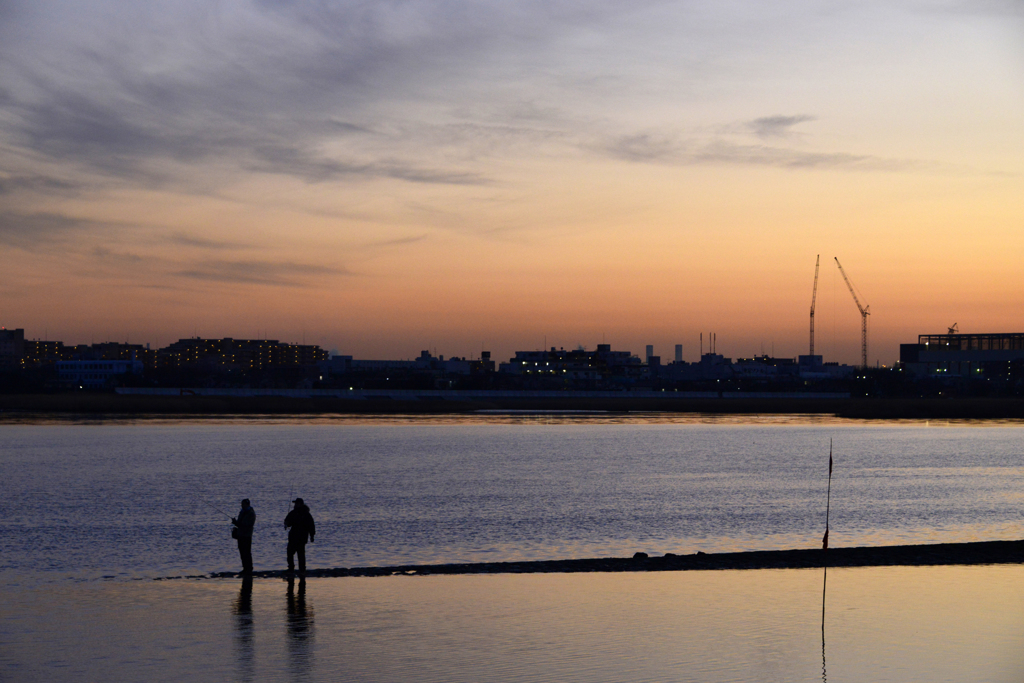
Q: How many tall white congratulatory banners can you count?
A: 0